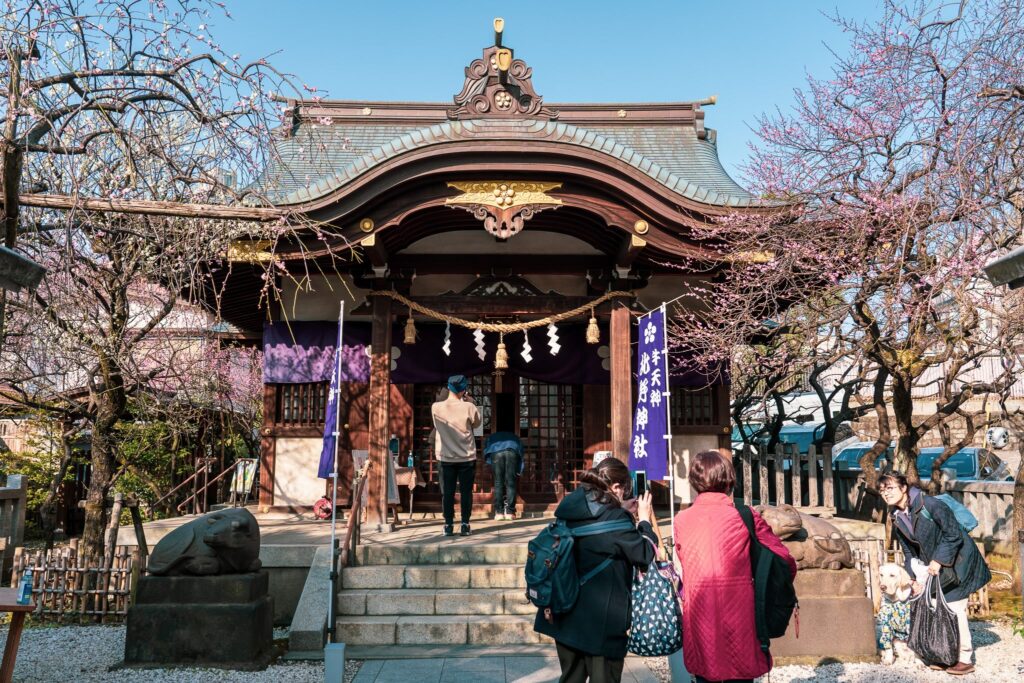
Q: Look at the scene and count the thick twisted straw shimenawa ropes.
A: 1